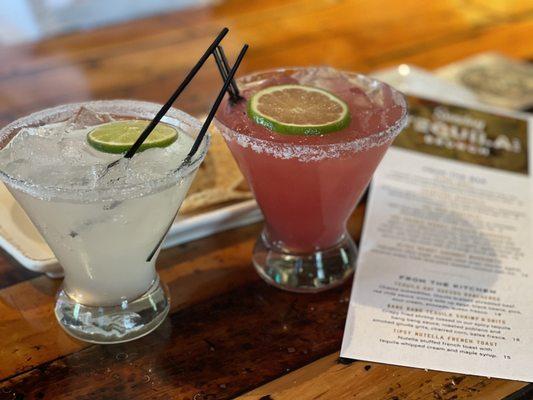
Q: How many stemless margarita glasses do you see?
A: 2